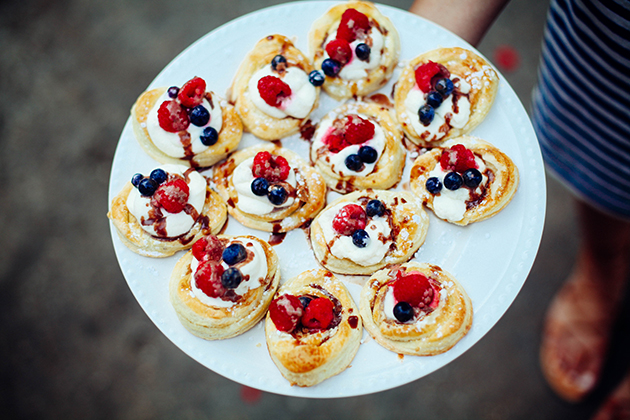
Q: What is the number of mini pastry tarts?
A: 12